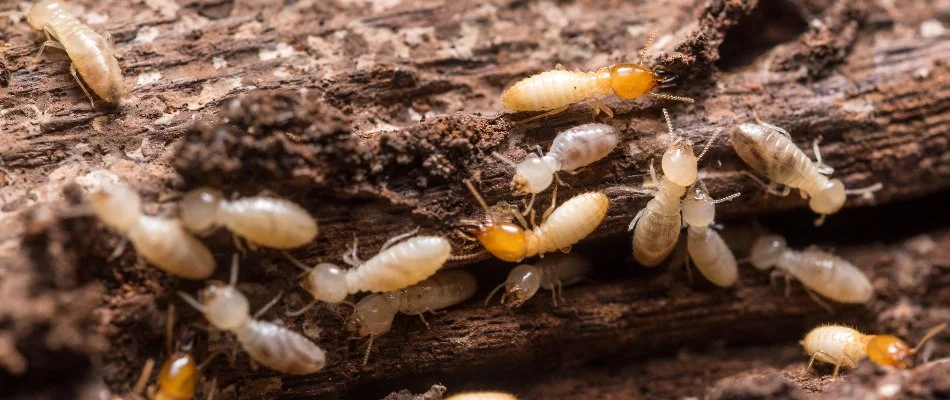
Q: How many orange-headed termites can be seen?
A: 4